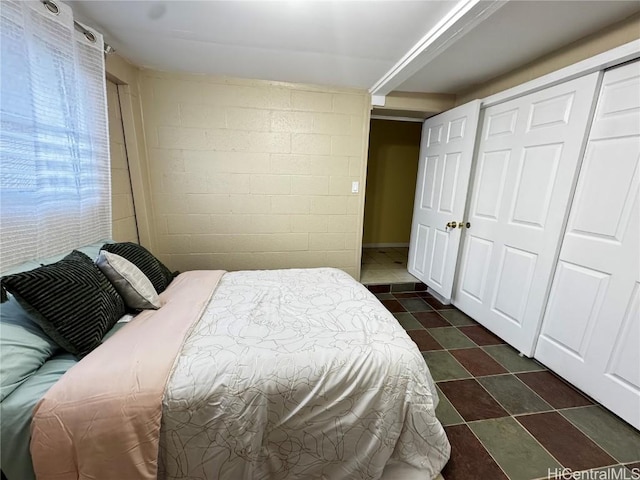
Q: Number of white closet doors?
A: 2